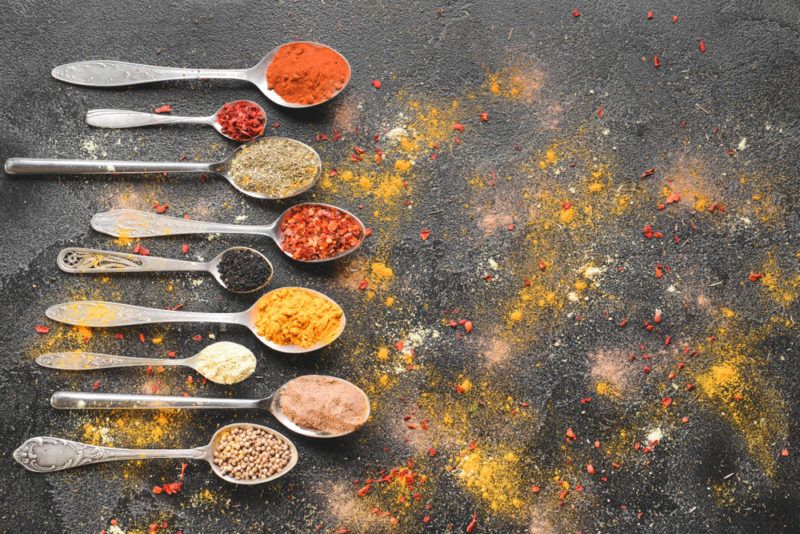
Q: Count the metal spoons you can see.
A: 9